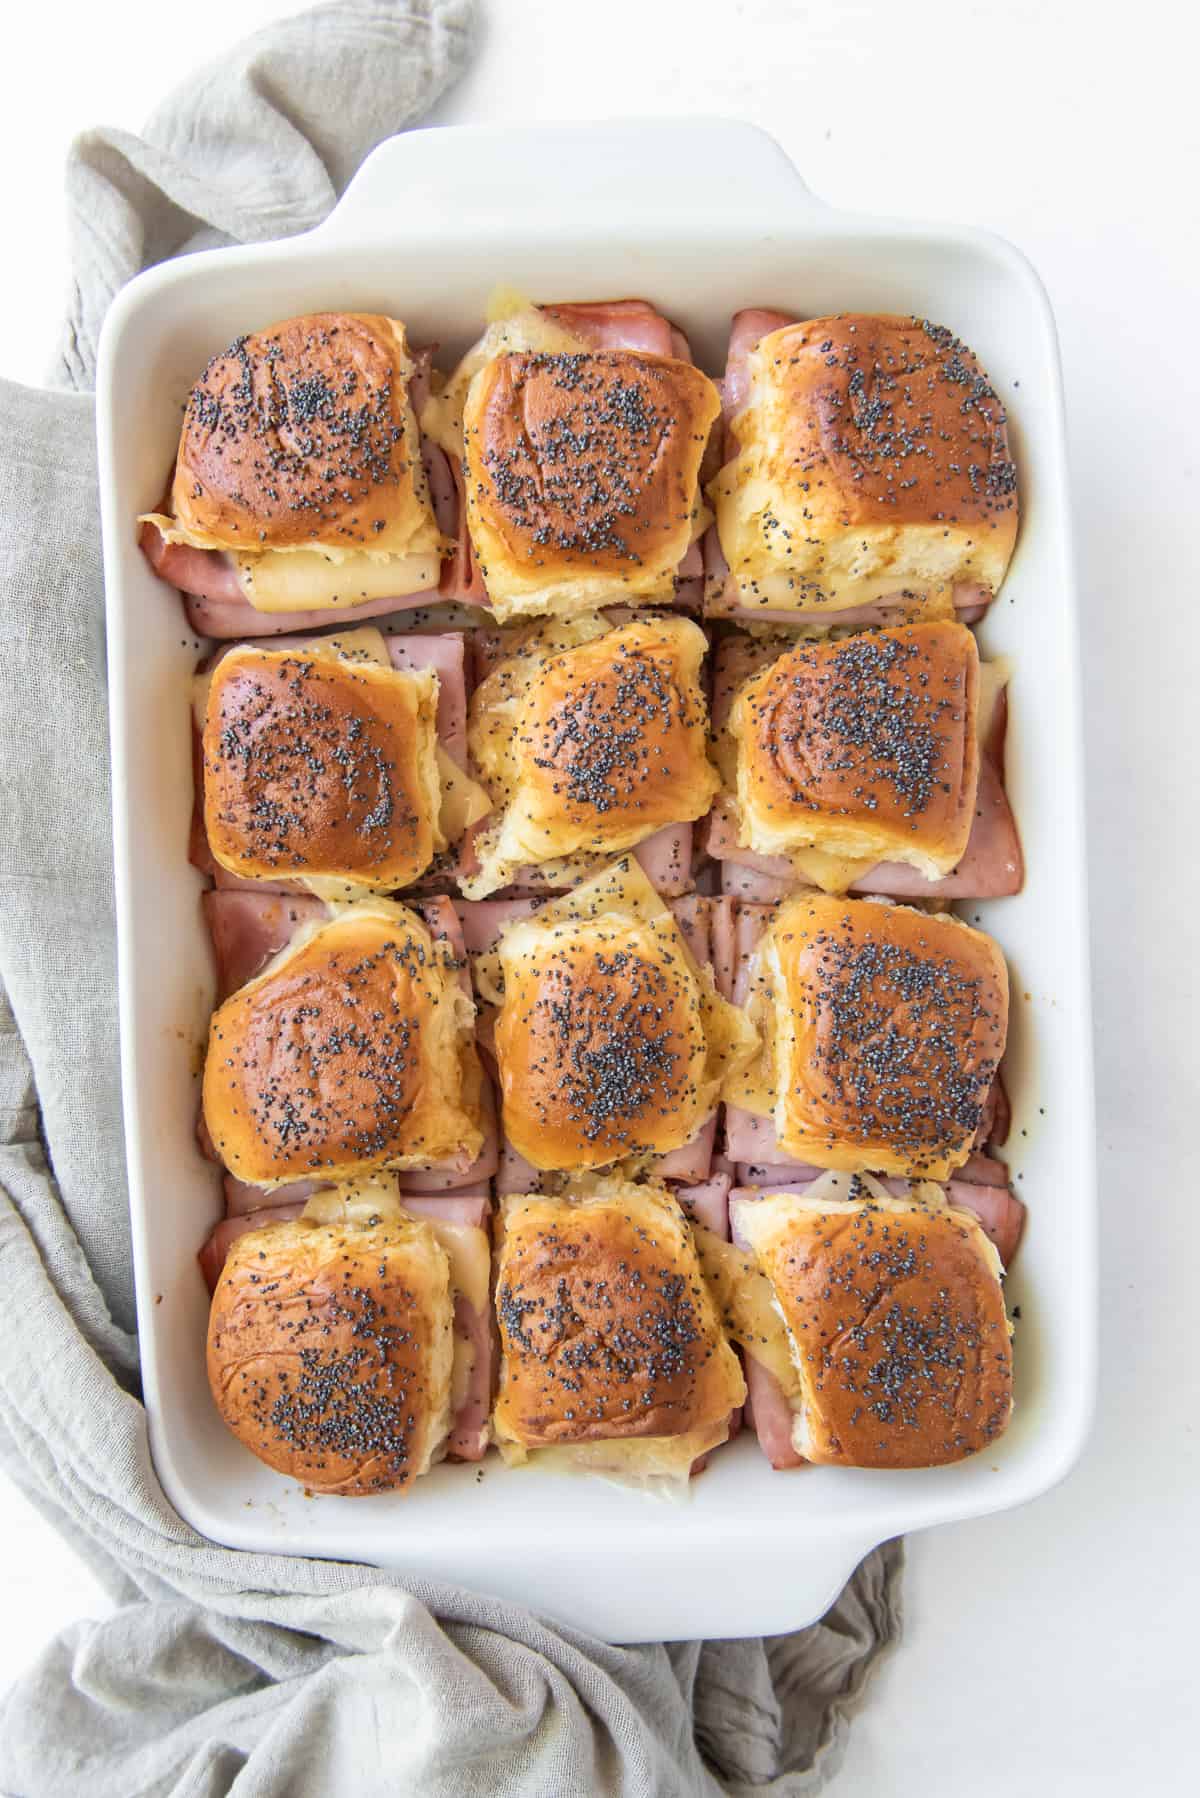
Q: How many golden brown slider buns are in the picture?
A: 12